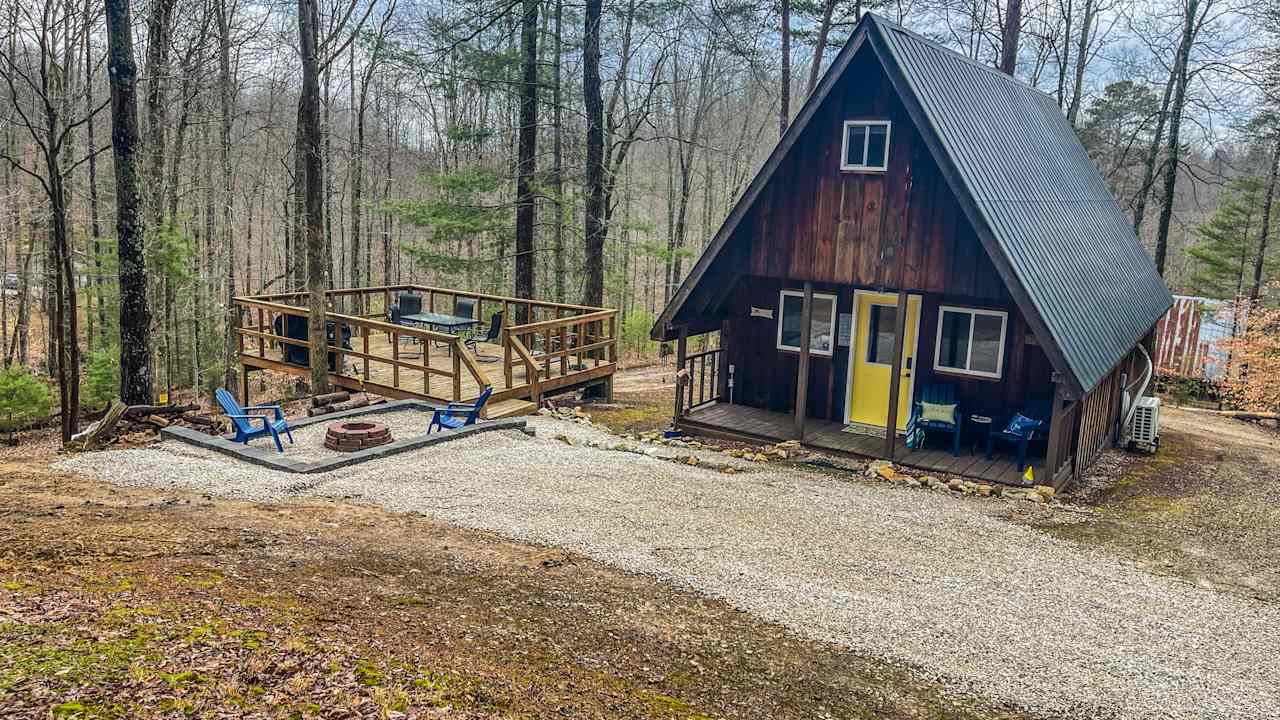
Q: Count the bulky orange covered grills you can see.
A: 0